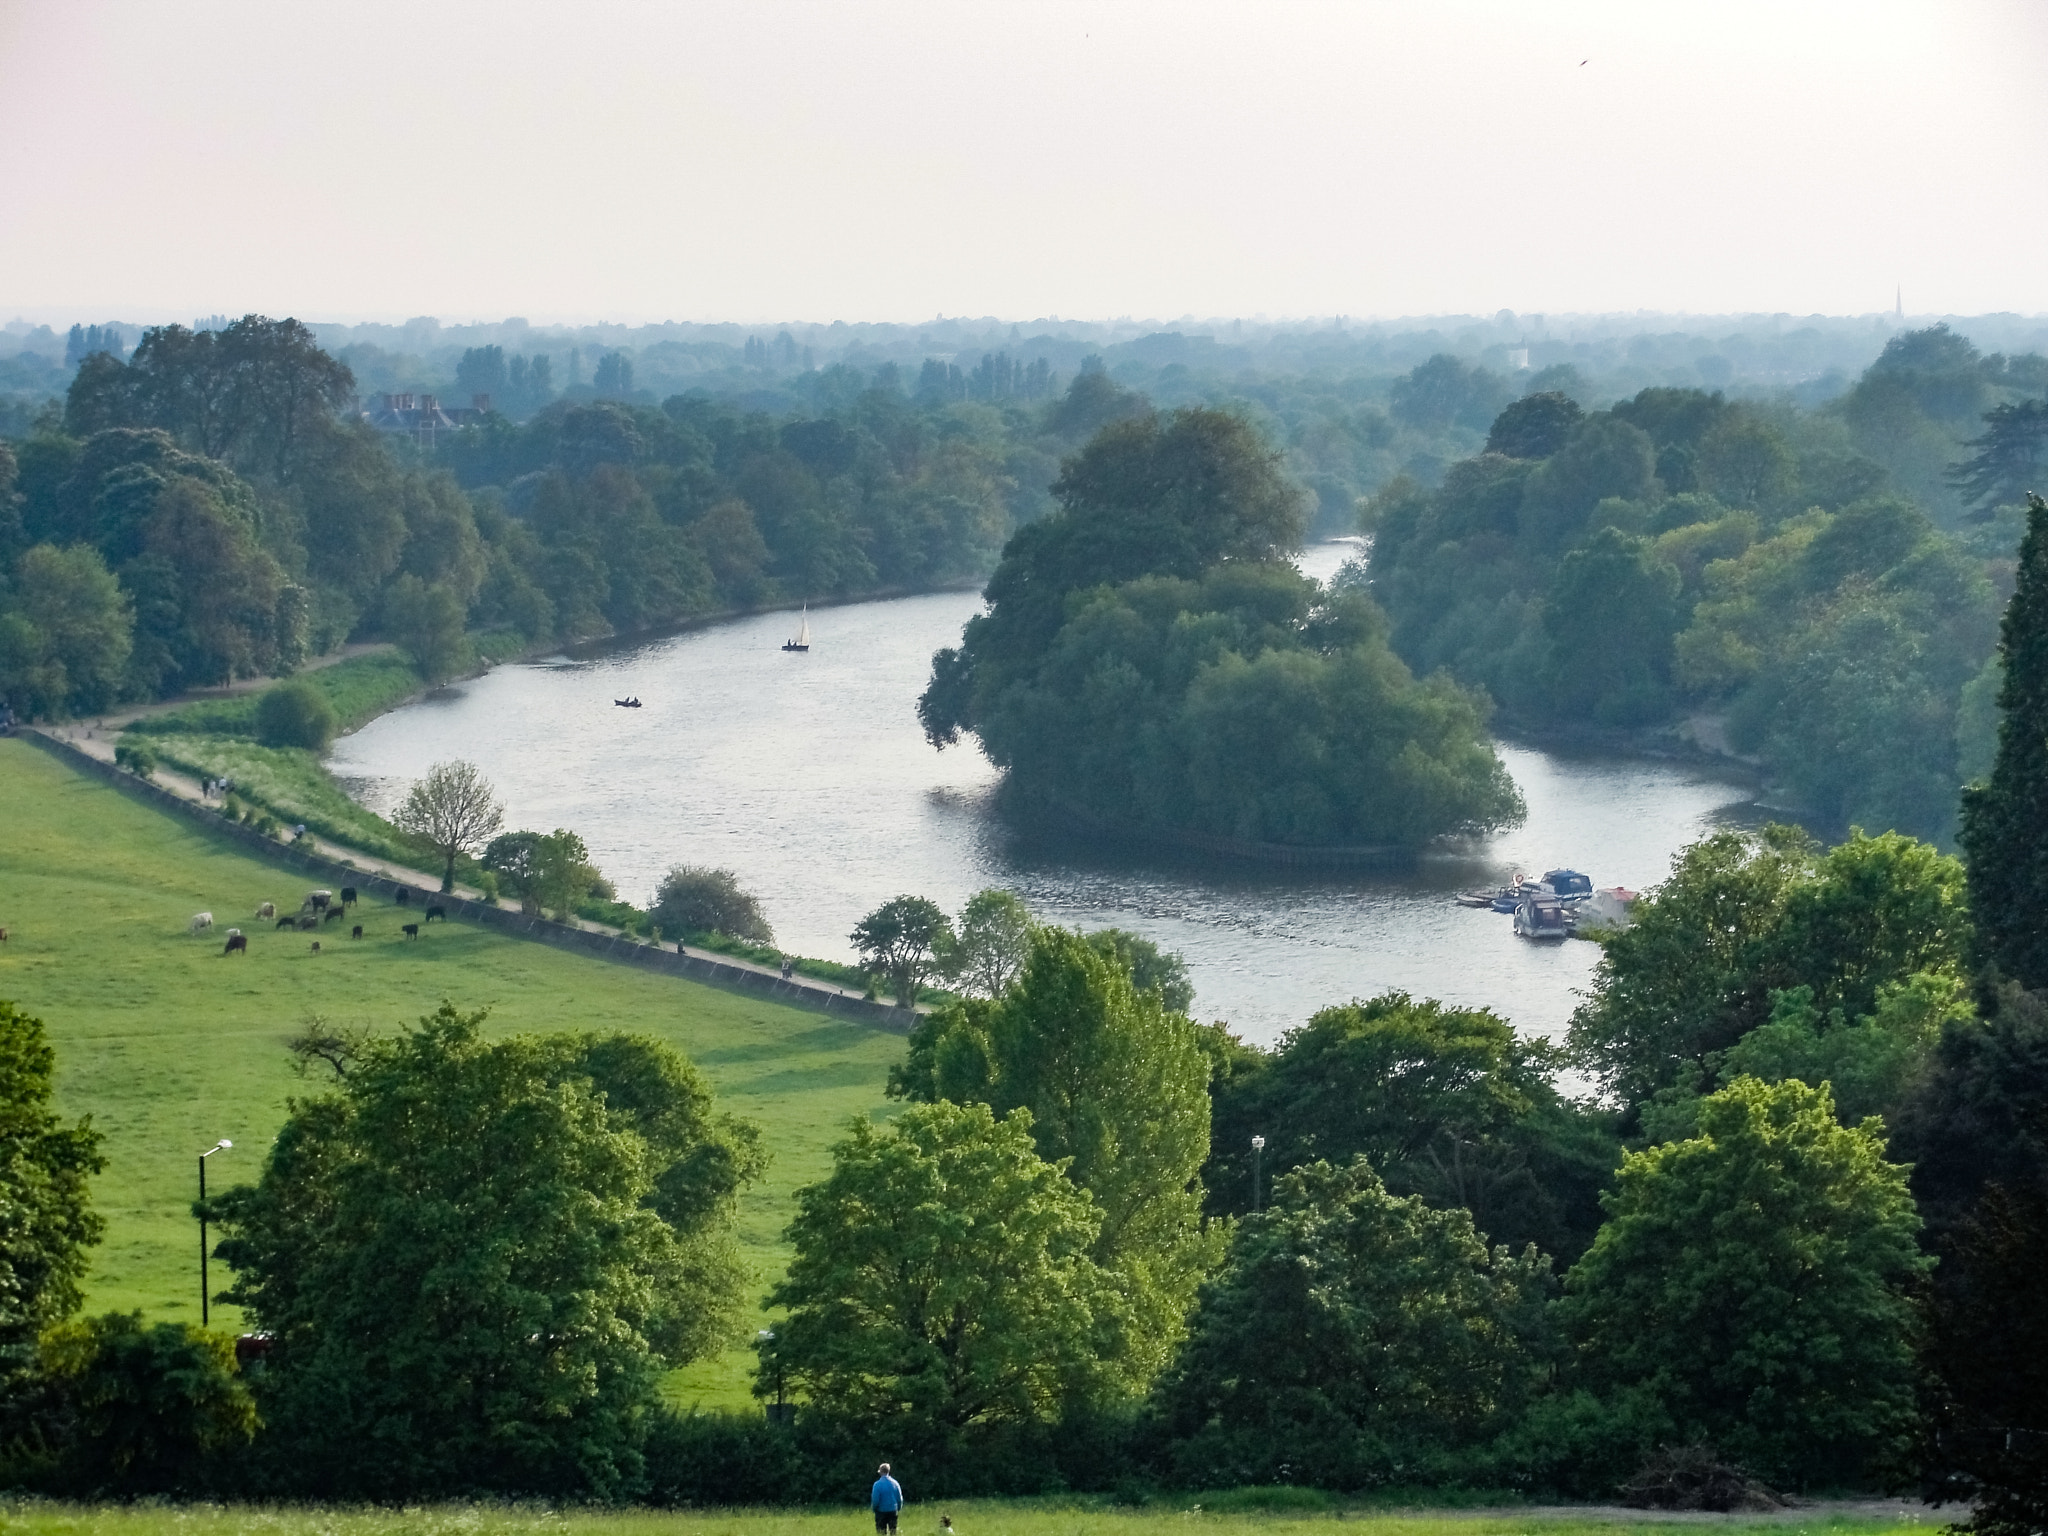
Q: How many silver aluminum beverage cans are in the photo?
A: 0